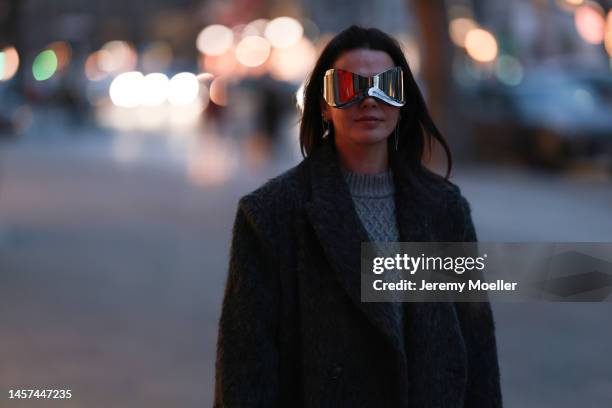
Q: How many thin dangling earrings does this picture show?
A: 2